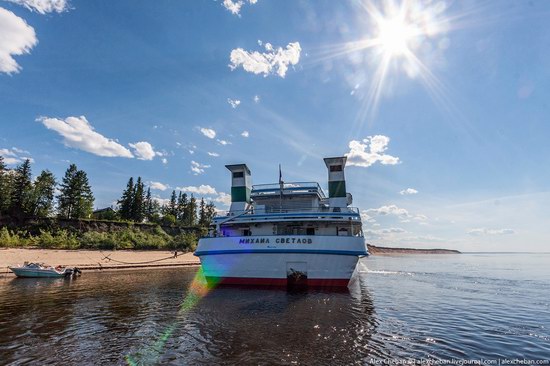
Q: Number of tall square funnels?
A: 2